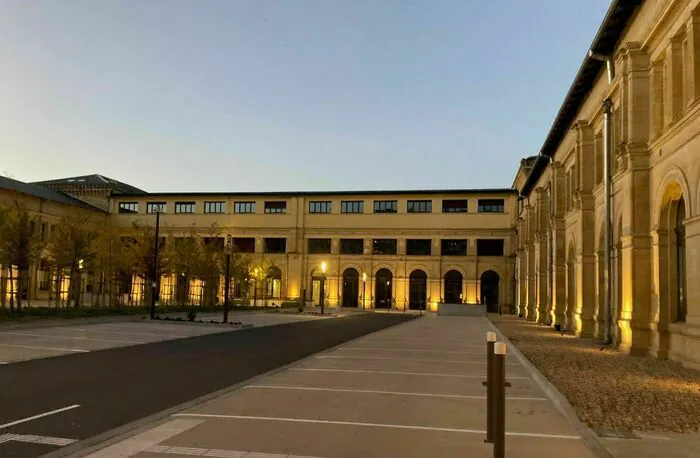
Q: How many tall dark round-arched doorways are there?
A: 5